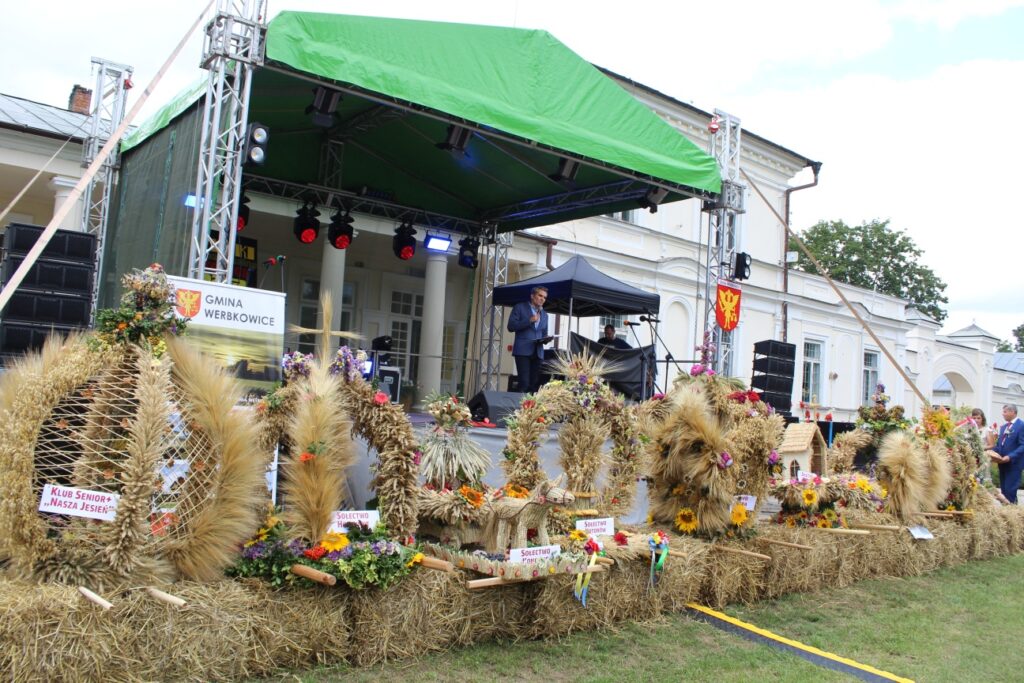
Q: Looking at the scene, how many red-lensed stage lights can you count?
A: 4